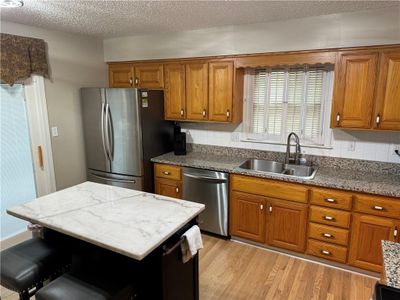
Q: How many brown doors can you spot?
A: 11